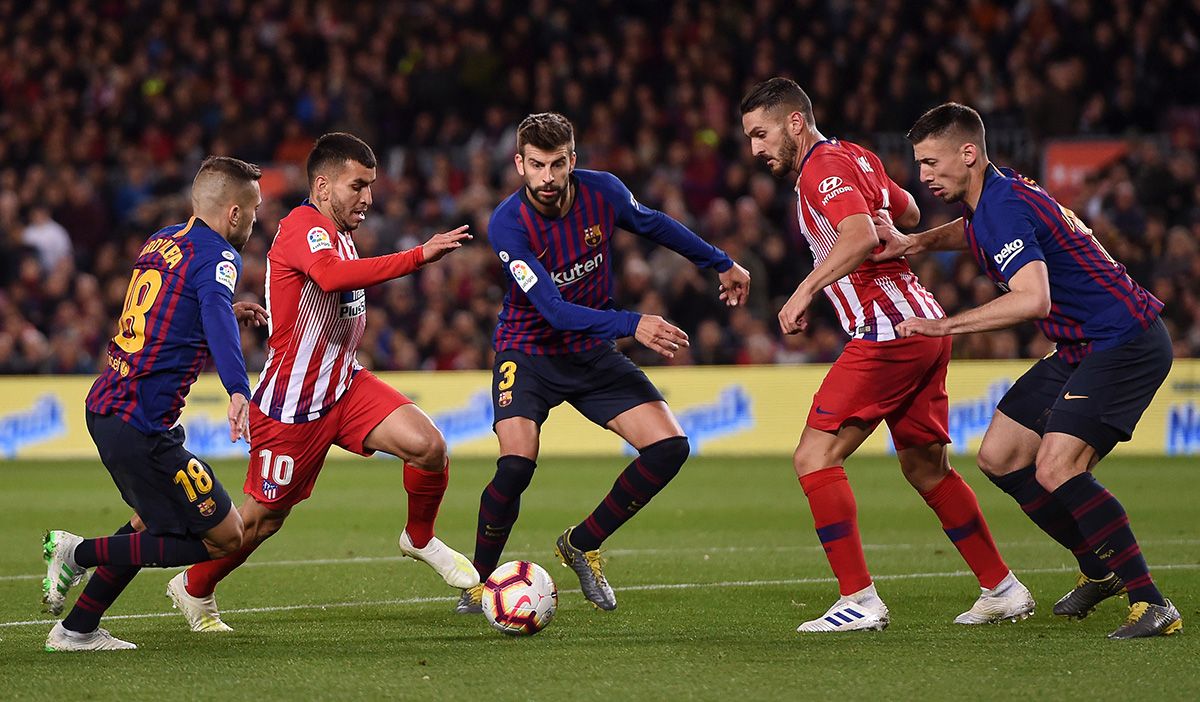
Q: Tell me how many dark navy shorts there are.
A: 3